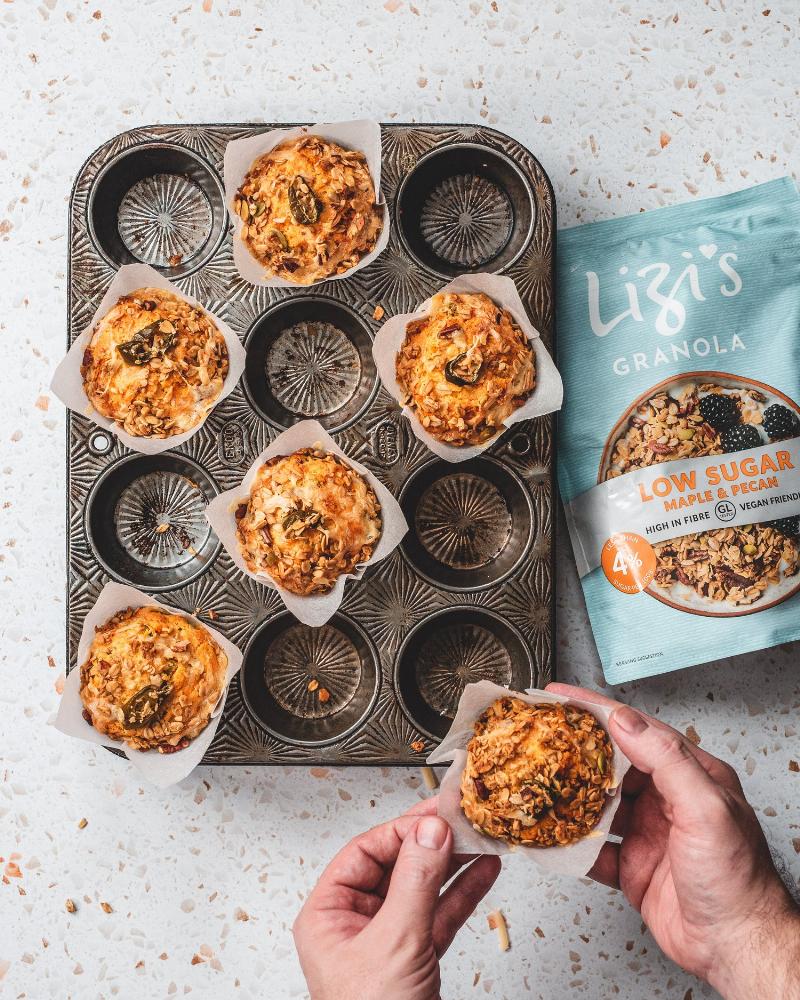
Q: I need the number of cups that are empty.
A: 7